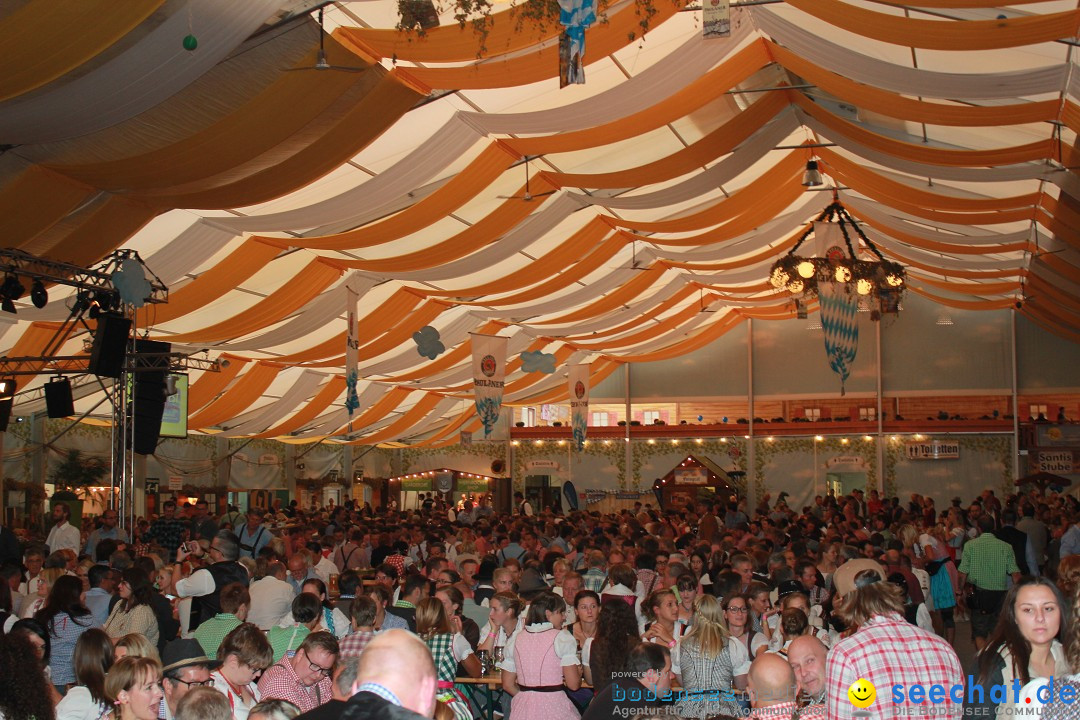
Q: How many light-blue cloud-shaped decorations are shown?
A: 3